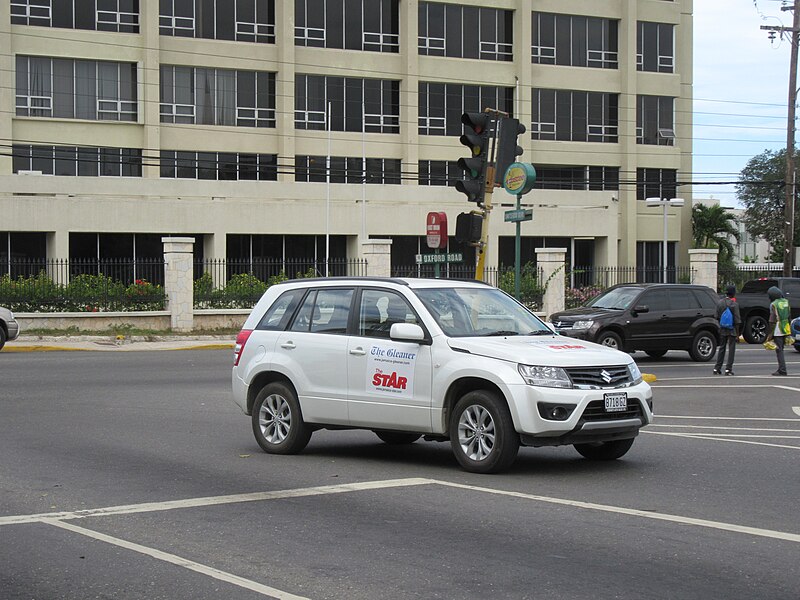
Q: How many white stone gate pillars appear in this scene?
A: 4